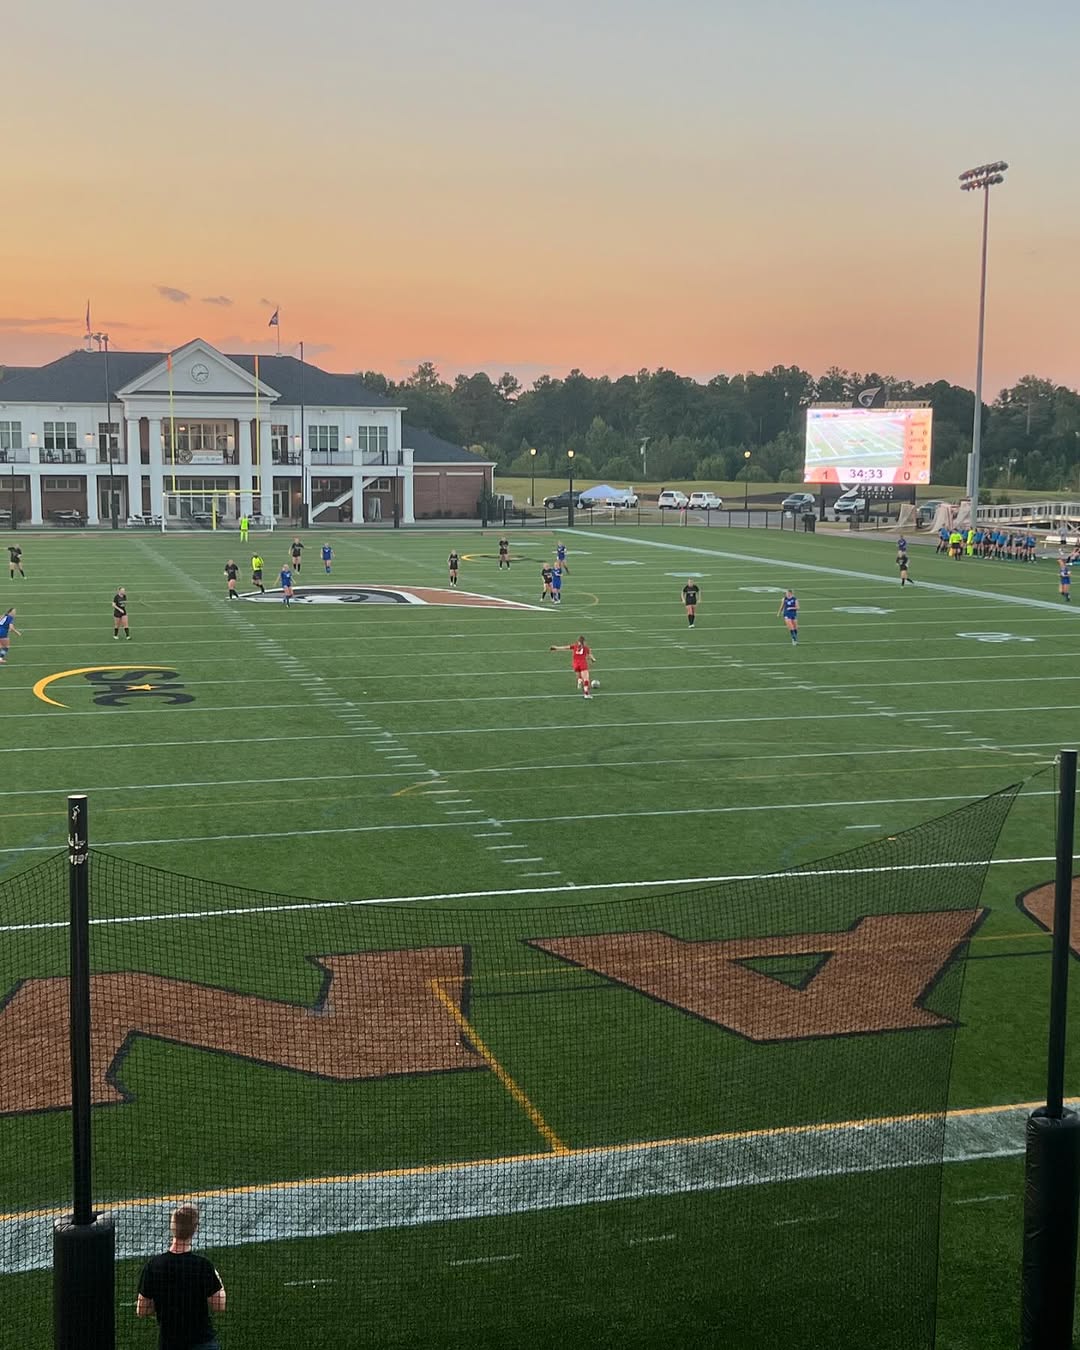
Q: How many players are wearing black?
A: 9